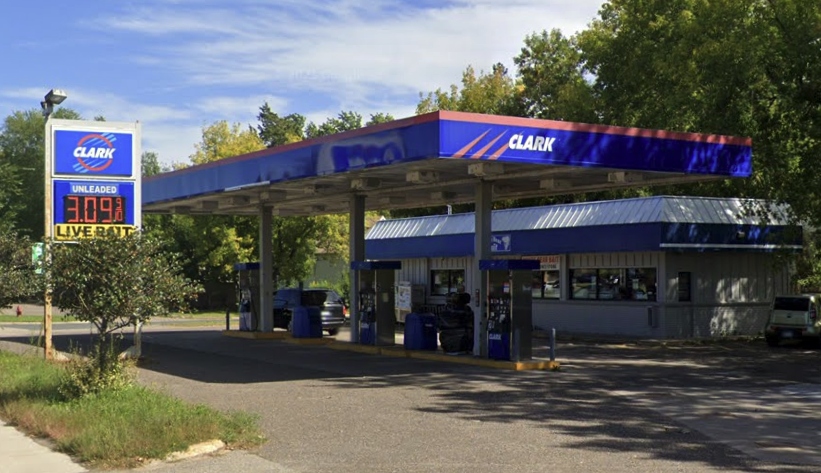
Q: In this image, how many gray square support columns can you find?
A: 3